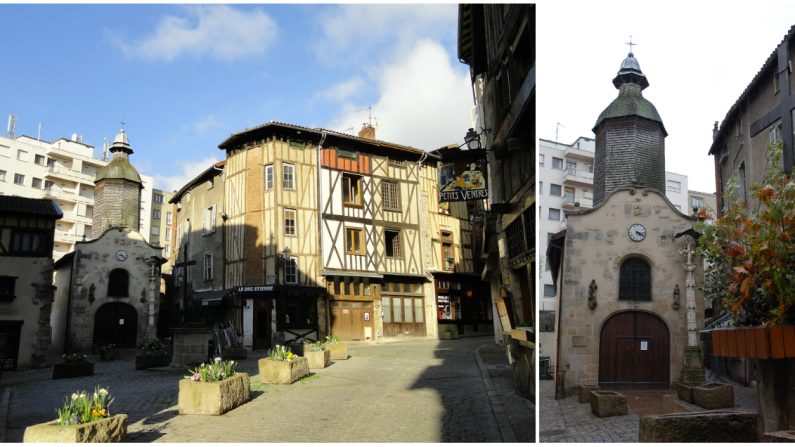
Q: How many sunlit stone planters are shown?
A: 5